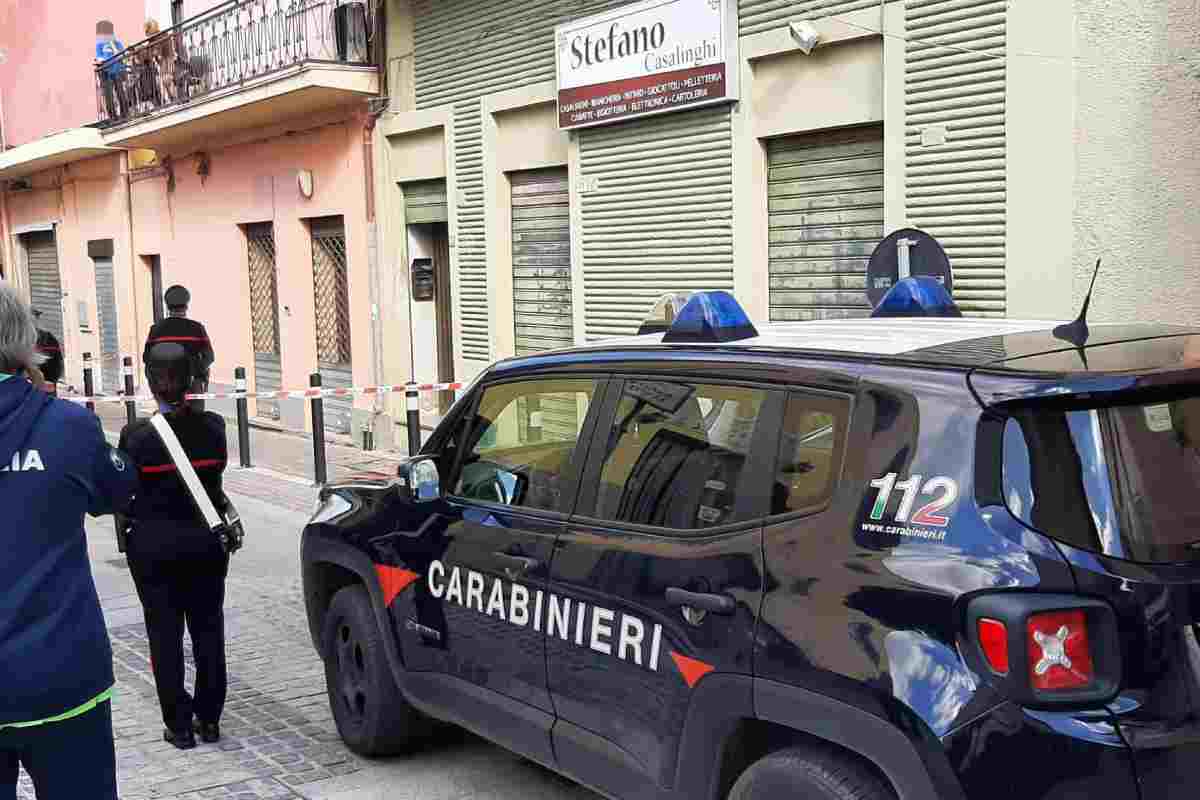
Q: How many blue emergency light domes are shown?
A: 2